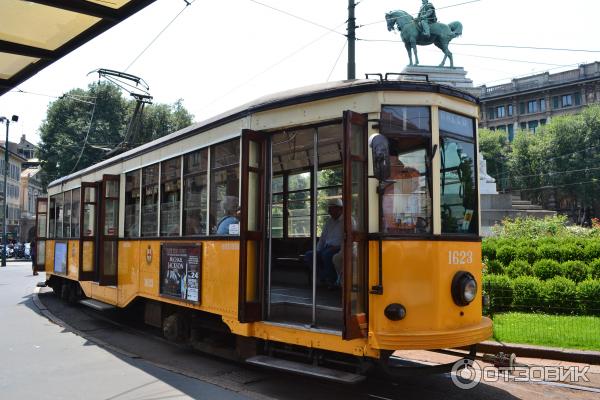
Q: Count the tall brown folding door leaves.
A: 5